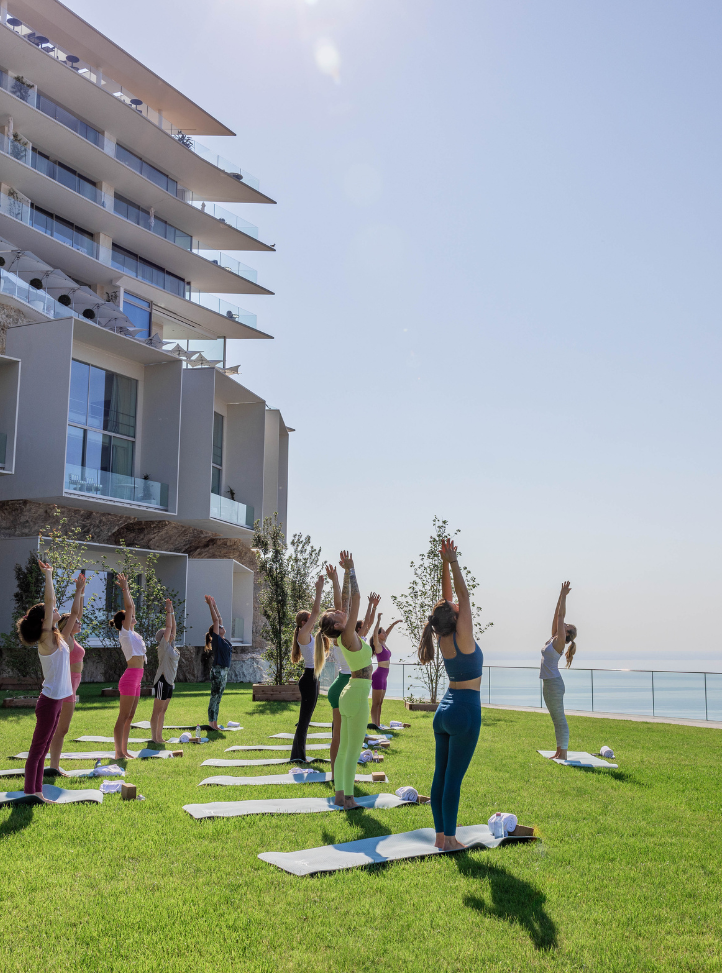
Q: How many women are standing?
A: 12